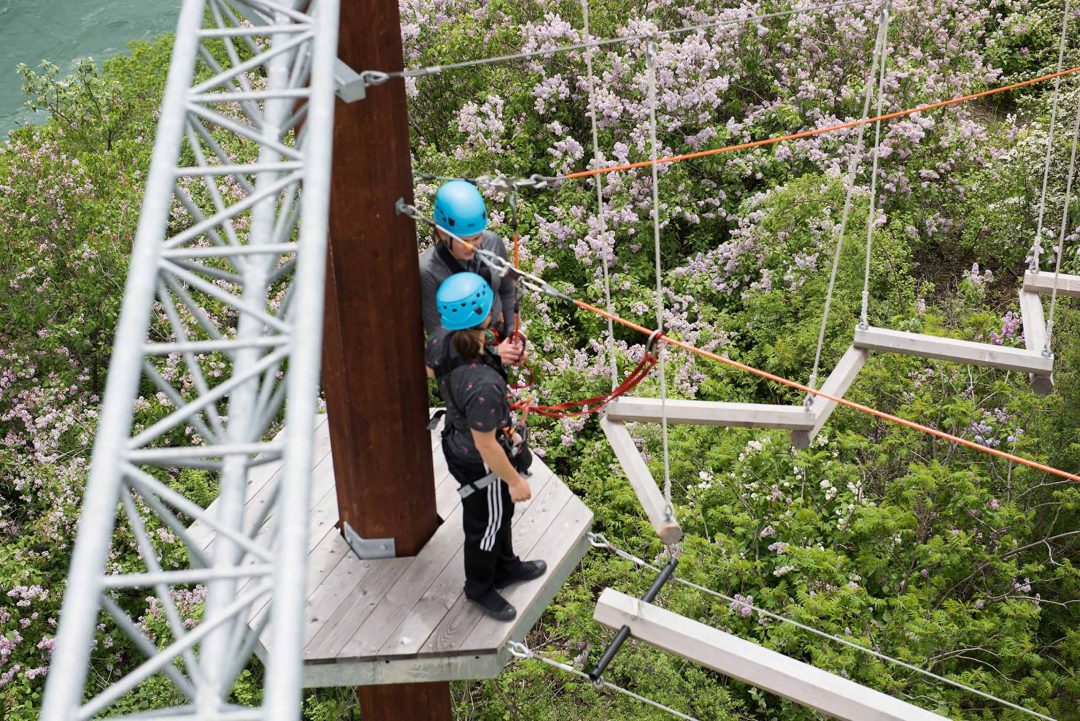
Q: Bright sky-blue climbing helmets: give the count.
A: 2